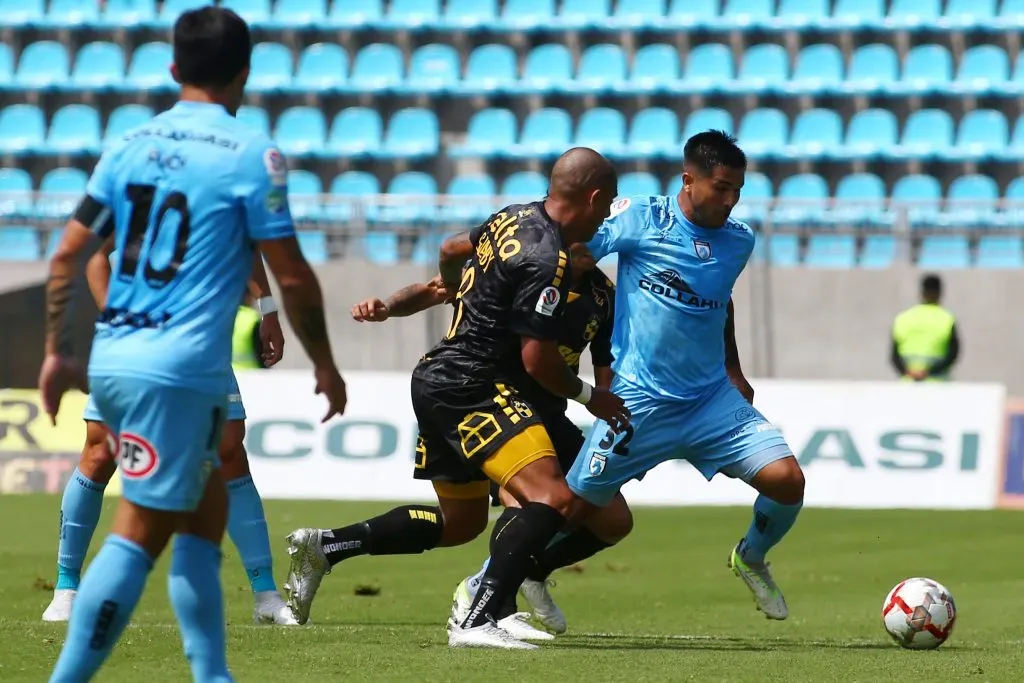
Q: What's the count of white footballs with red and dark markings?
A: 1